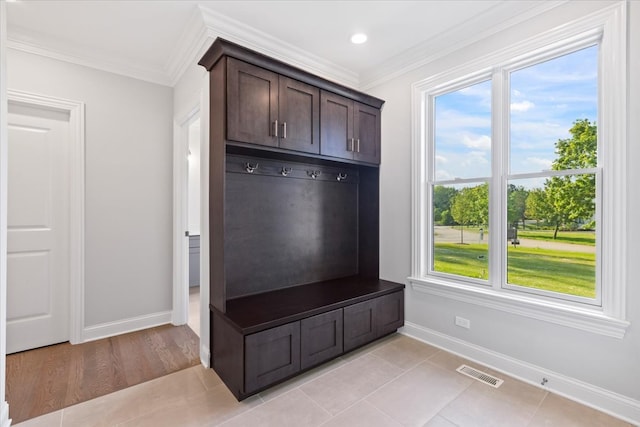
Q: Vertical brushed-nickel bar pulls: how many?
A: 4